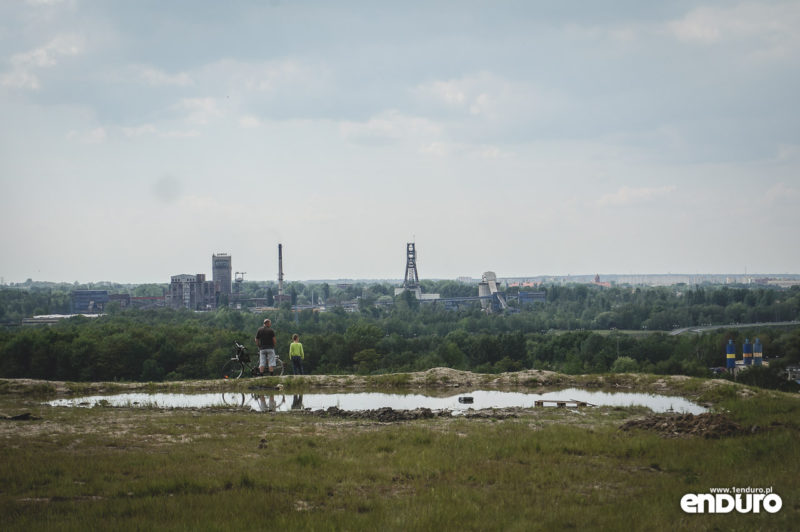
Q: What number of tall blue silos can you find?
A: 3